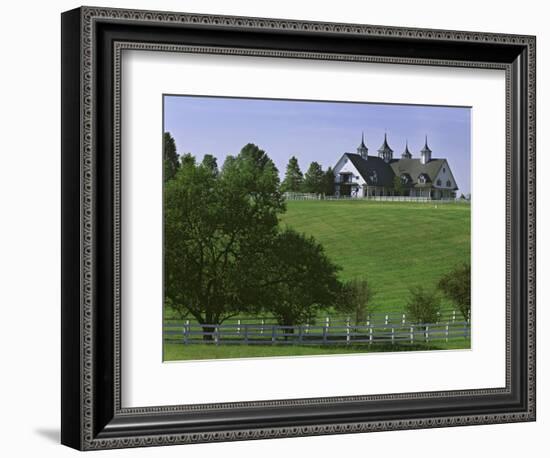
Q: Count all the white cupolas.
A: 4